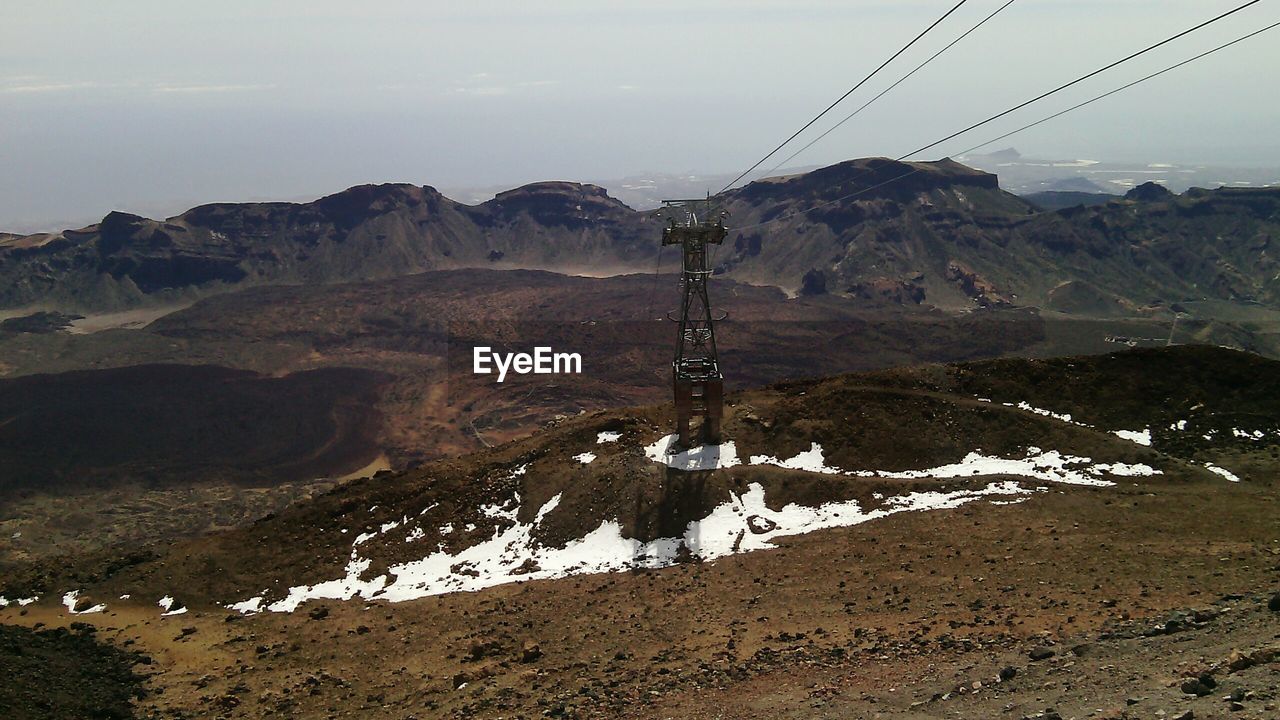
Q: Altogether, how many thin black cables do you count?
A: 4